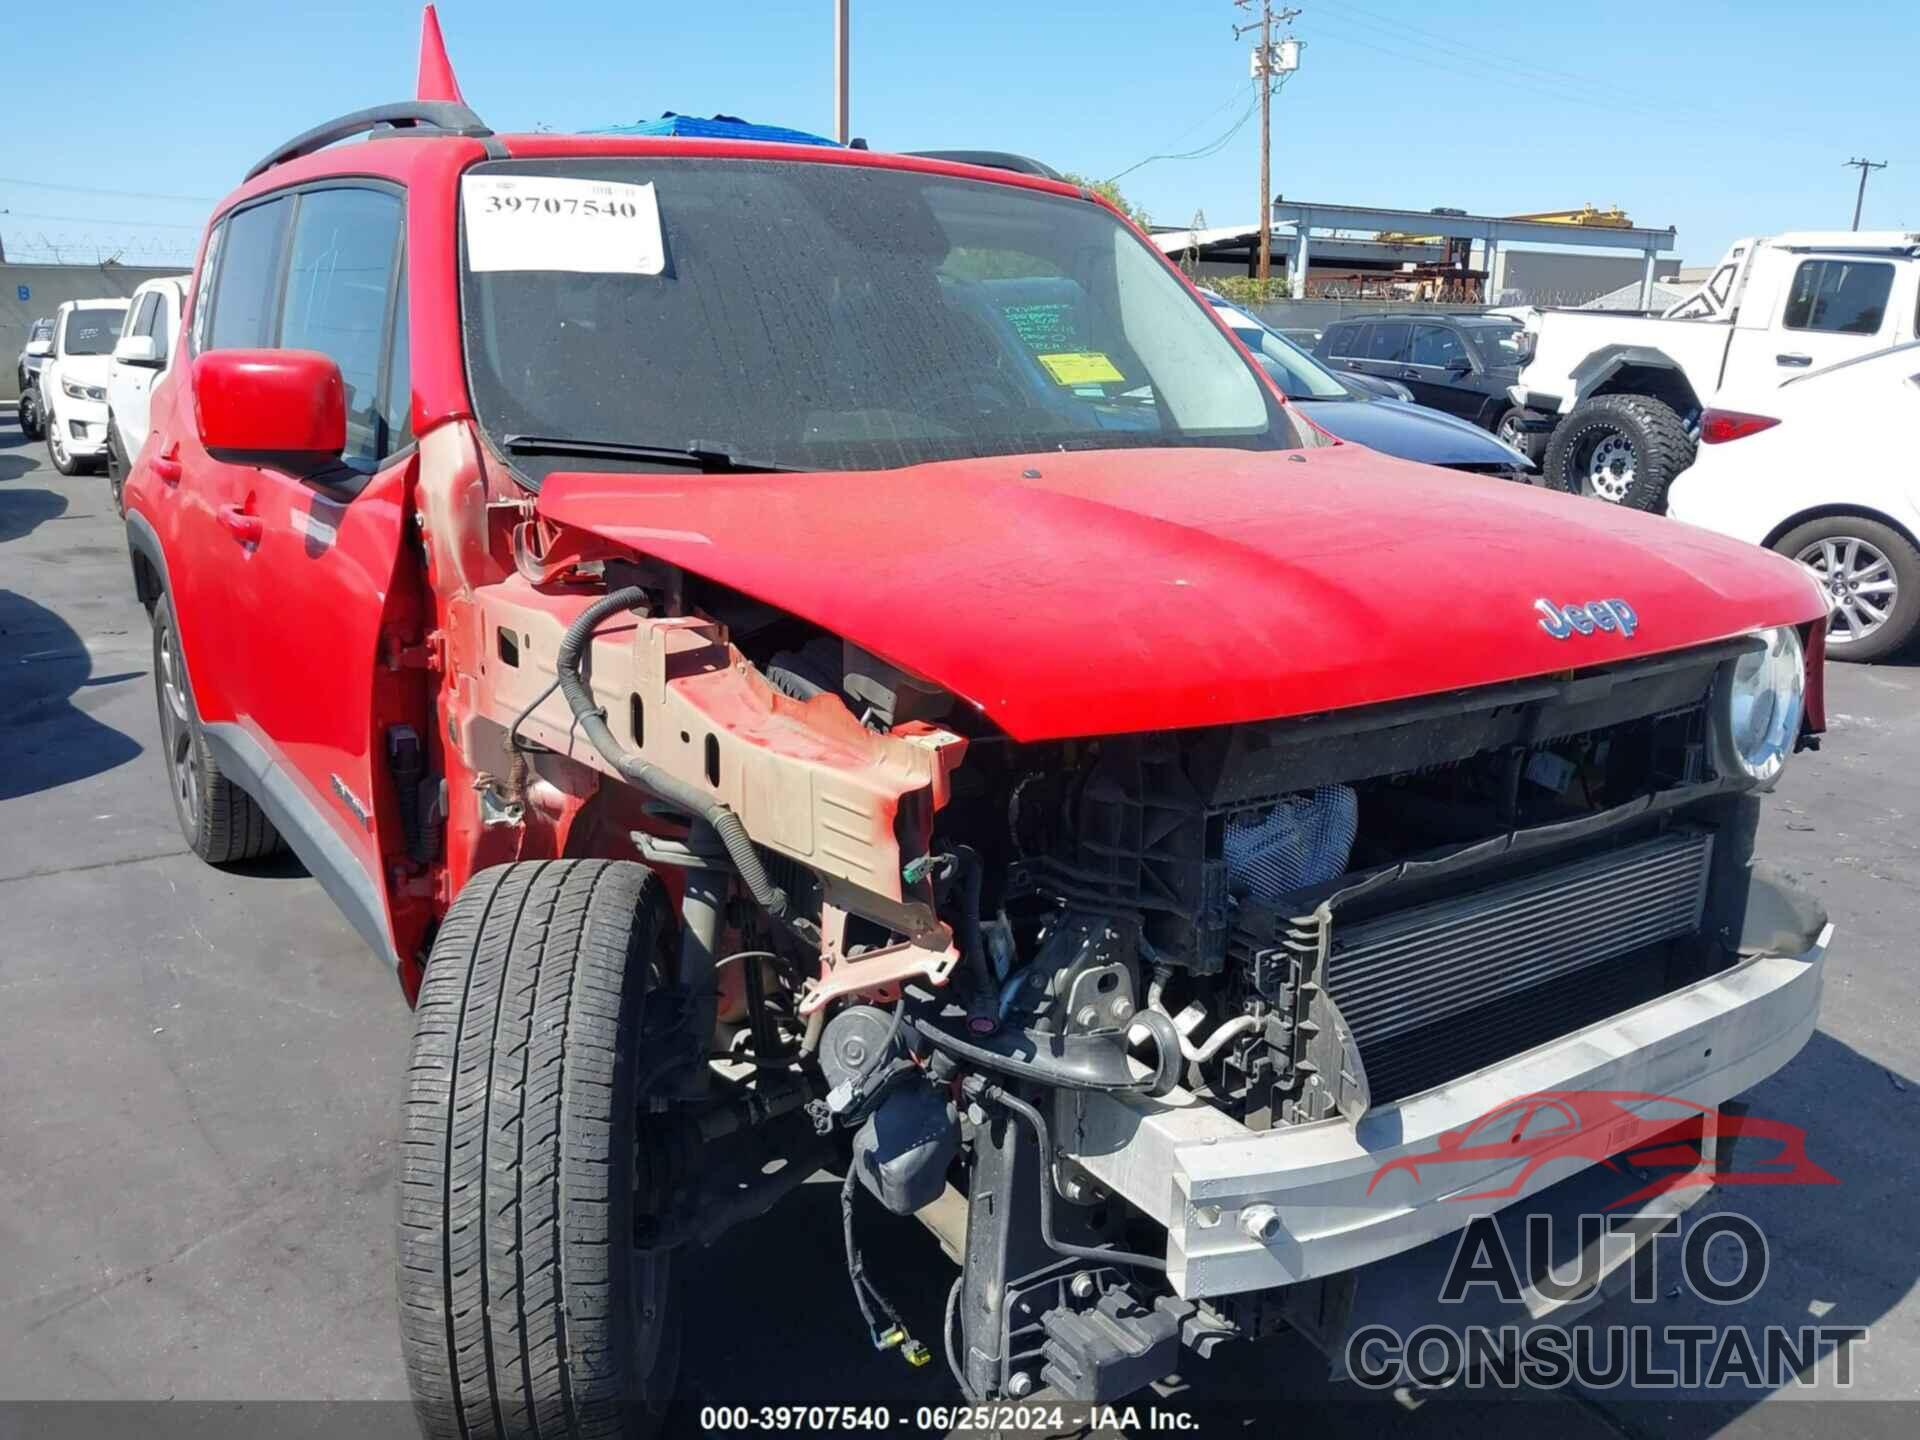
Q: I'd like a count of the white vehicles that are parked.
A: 4